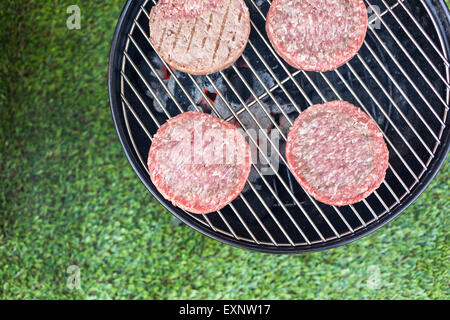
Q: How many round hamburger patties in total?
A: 4